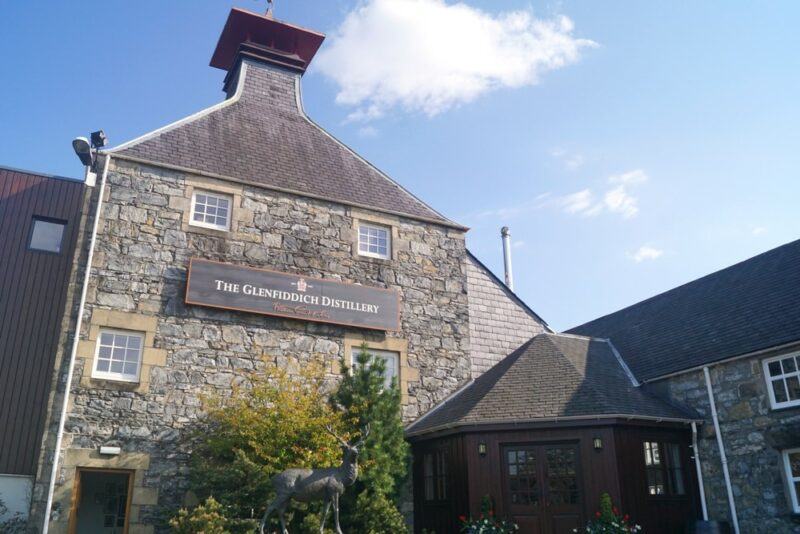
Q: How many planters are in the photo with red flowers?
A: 2